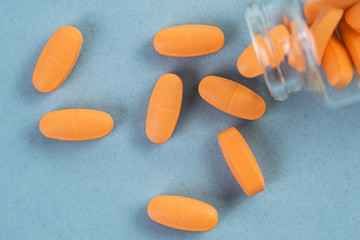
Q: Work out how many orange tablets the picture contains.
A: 13